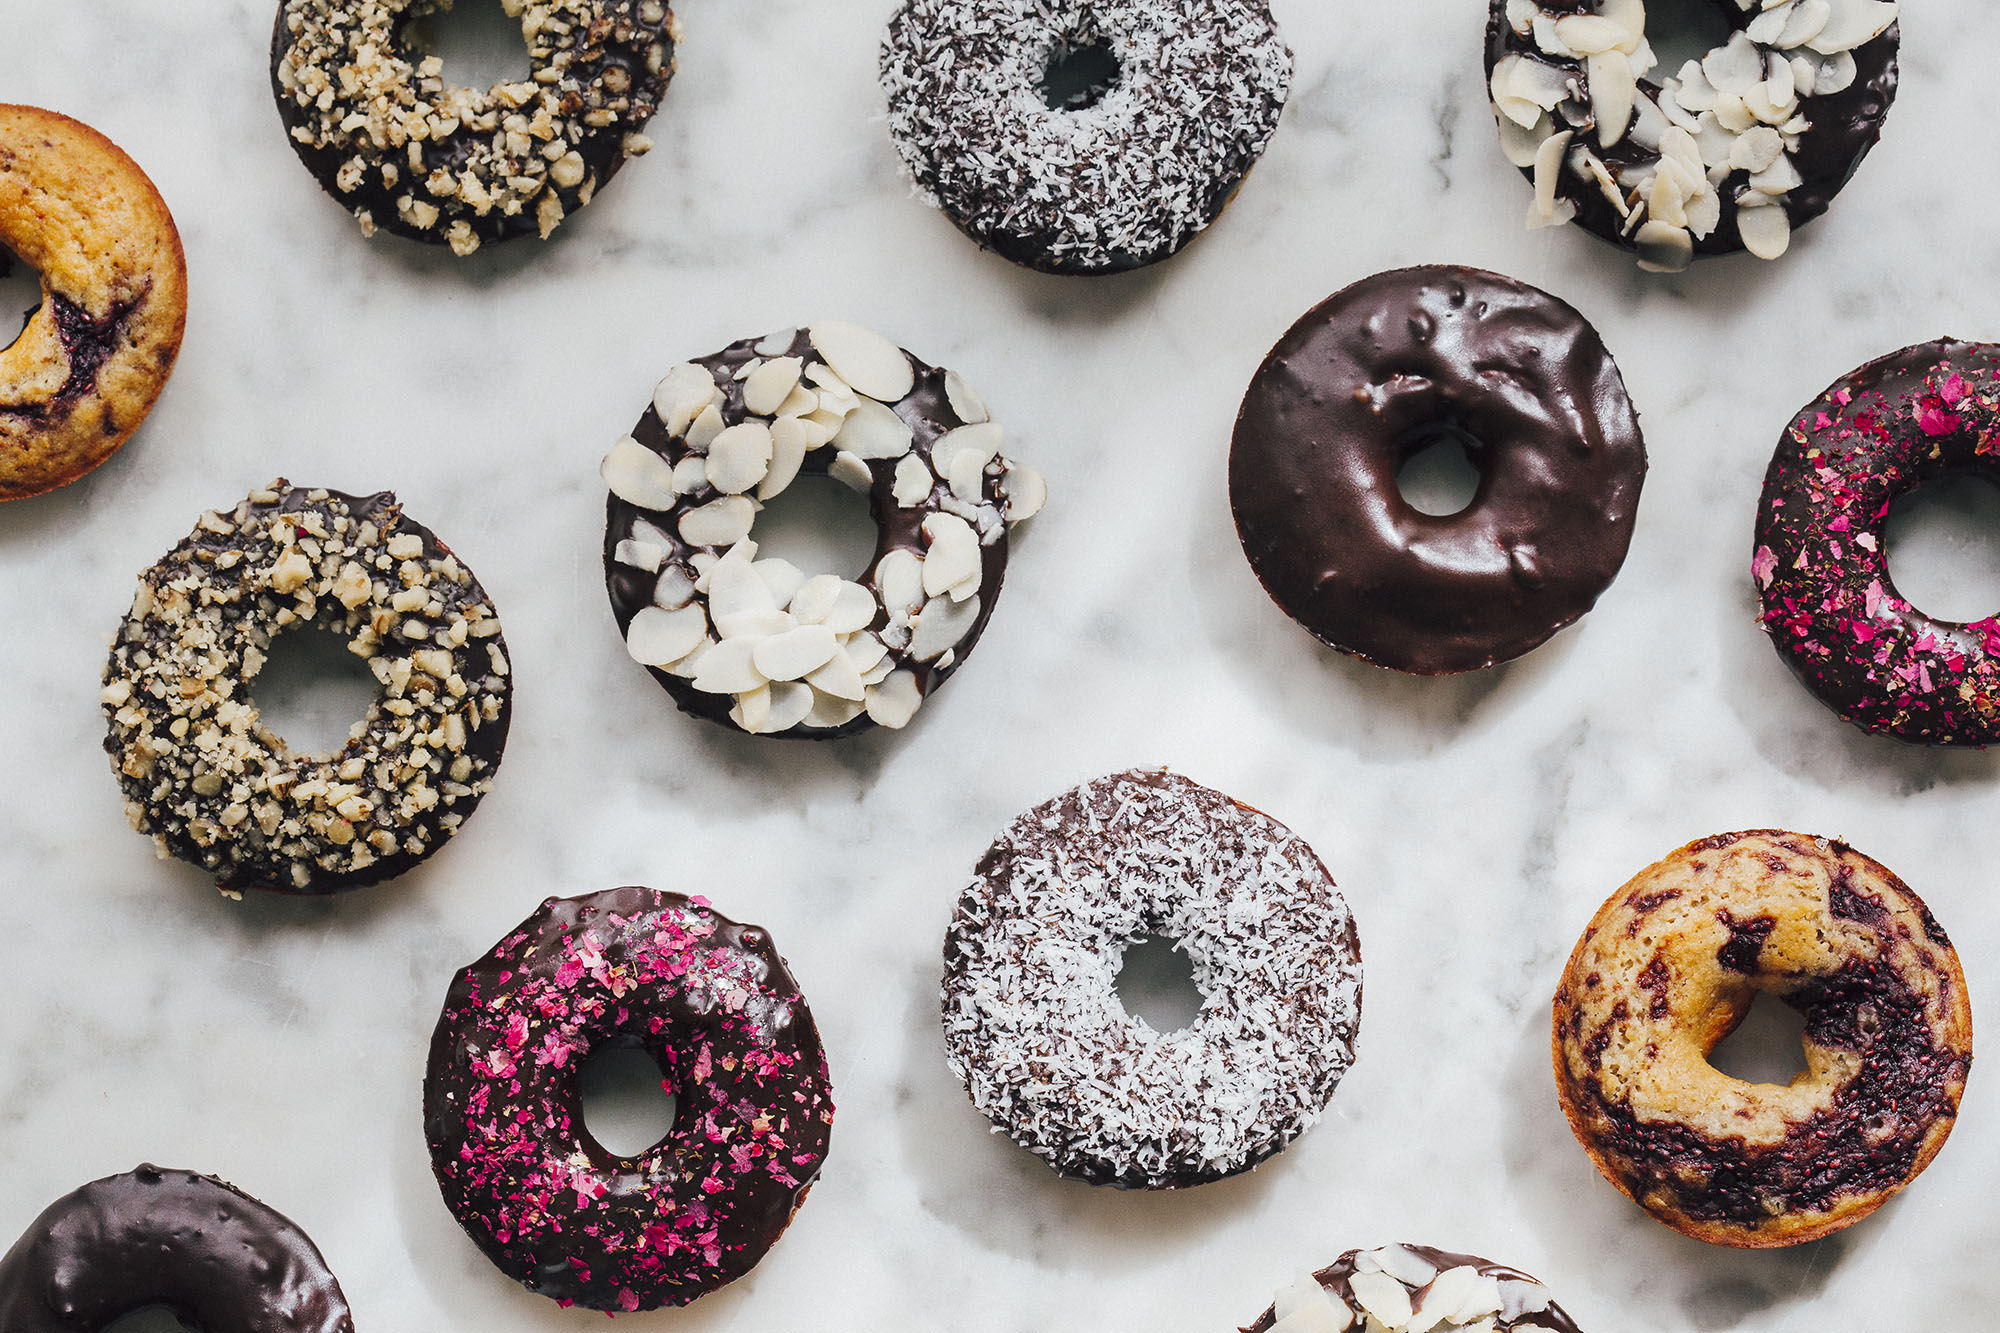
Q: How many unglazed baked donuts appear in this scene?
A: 2